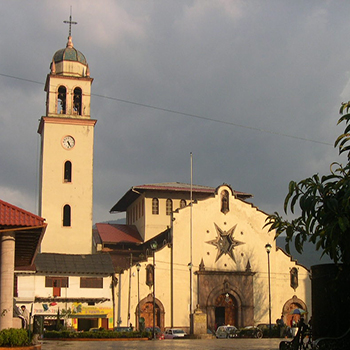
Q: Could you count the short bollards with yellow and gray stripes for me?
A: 0